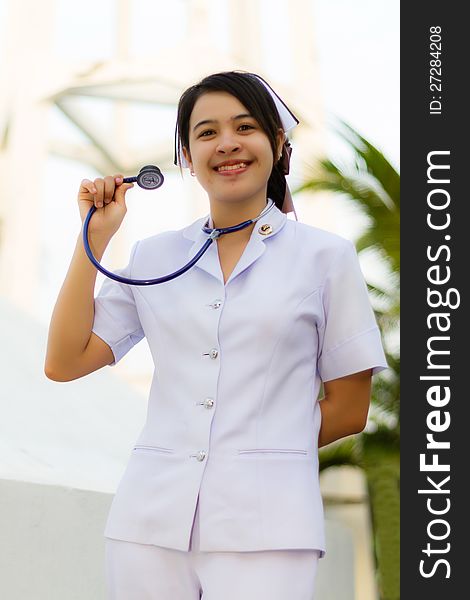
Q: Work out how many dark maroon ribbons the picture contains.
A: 1